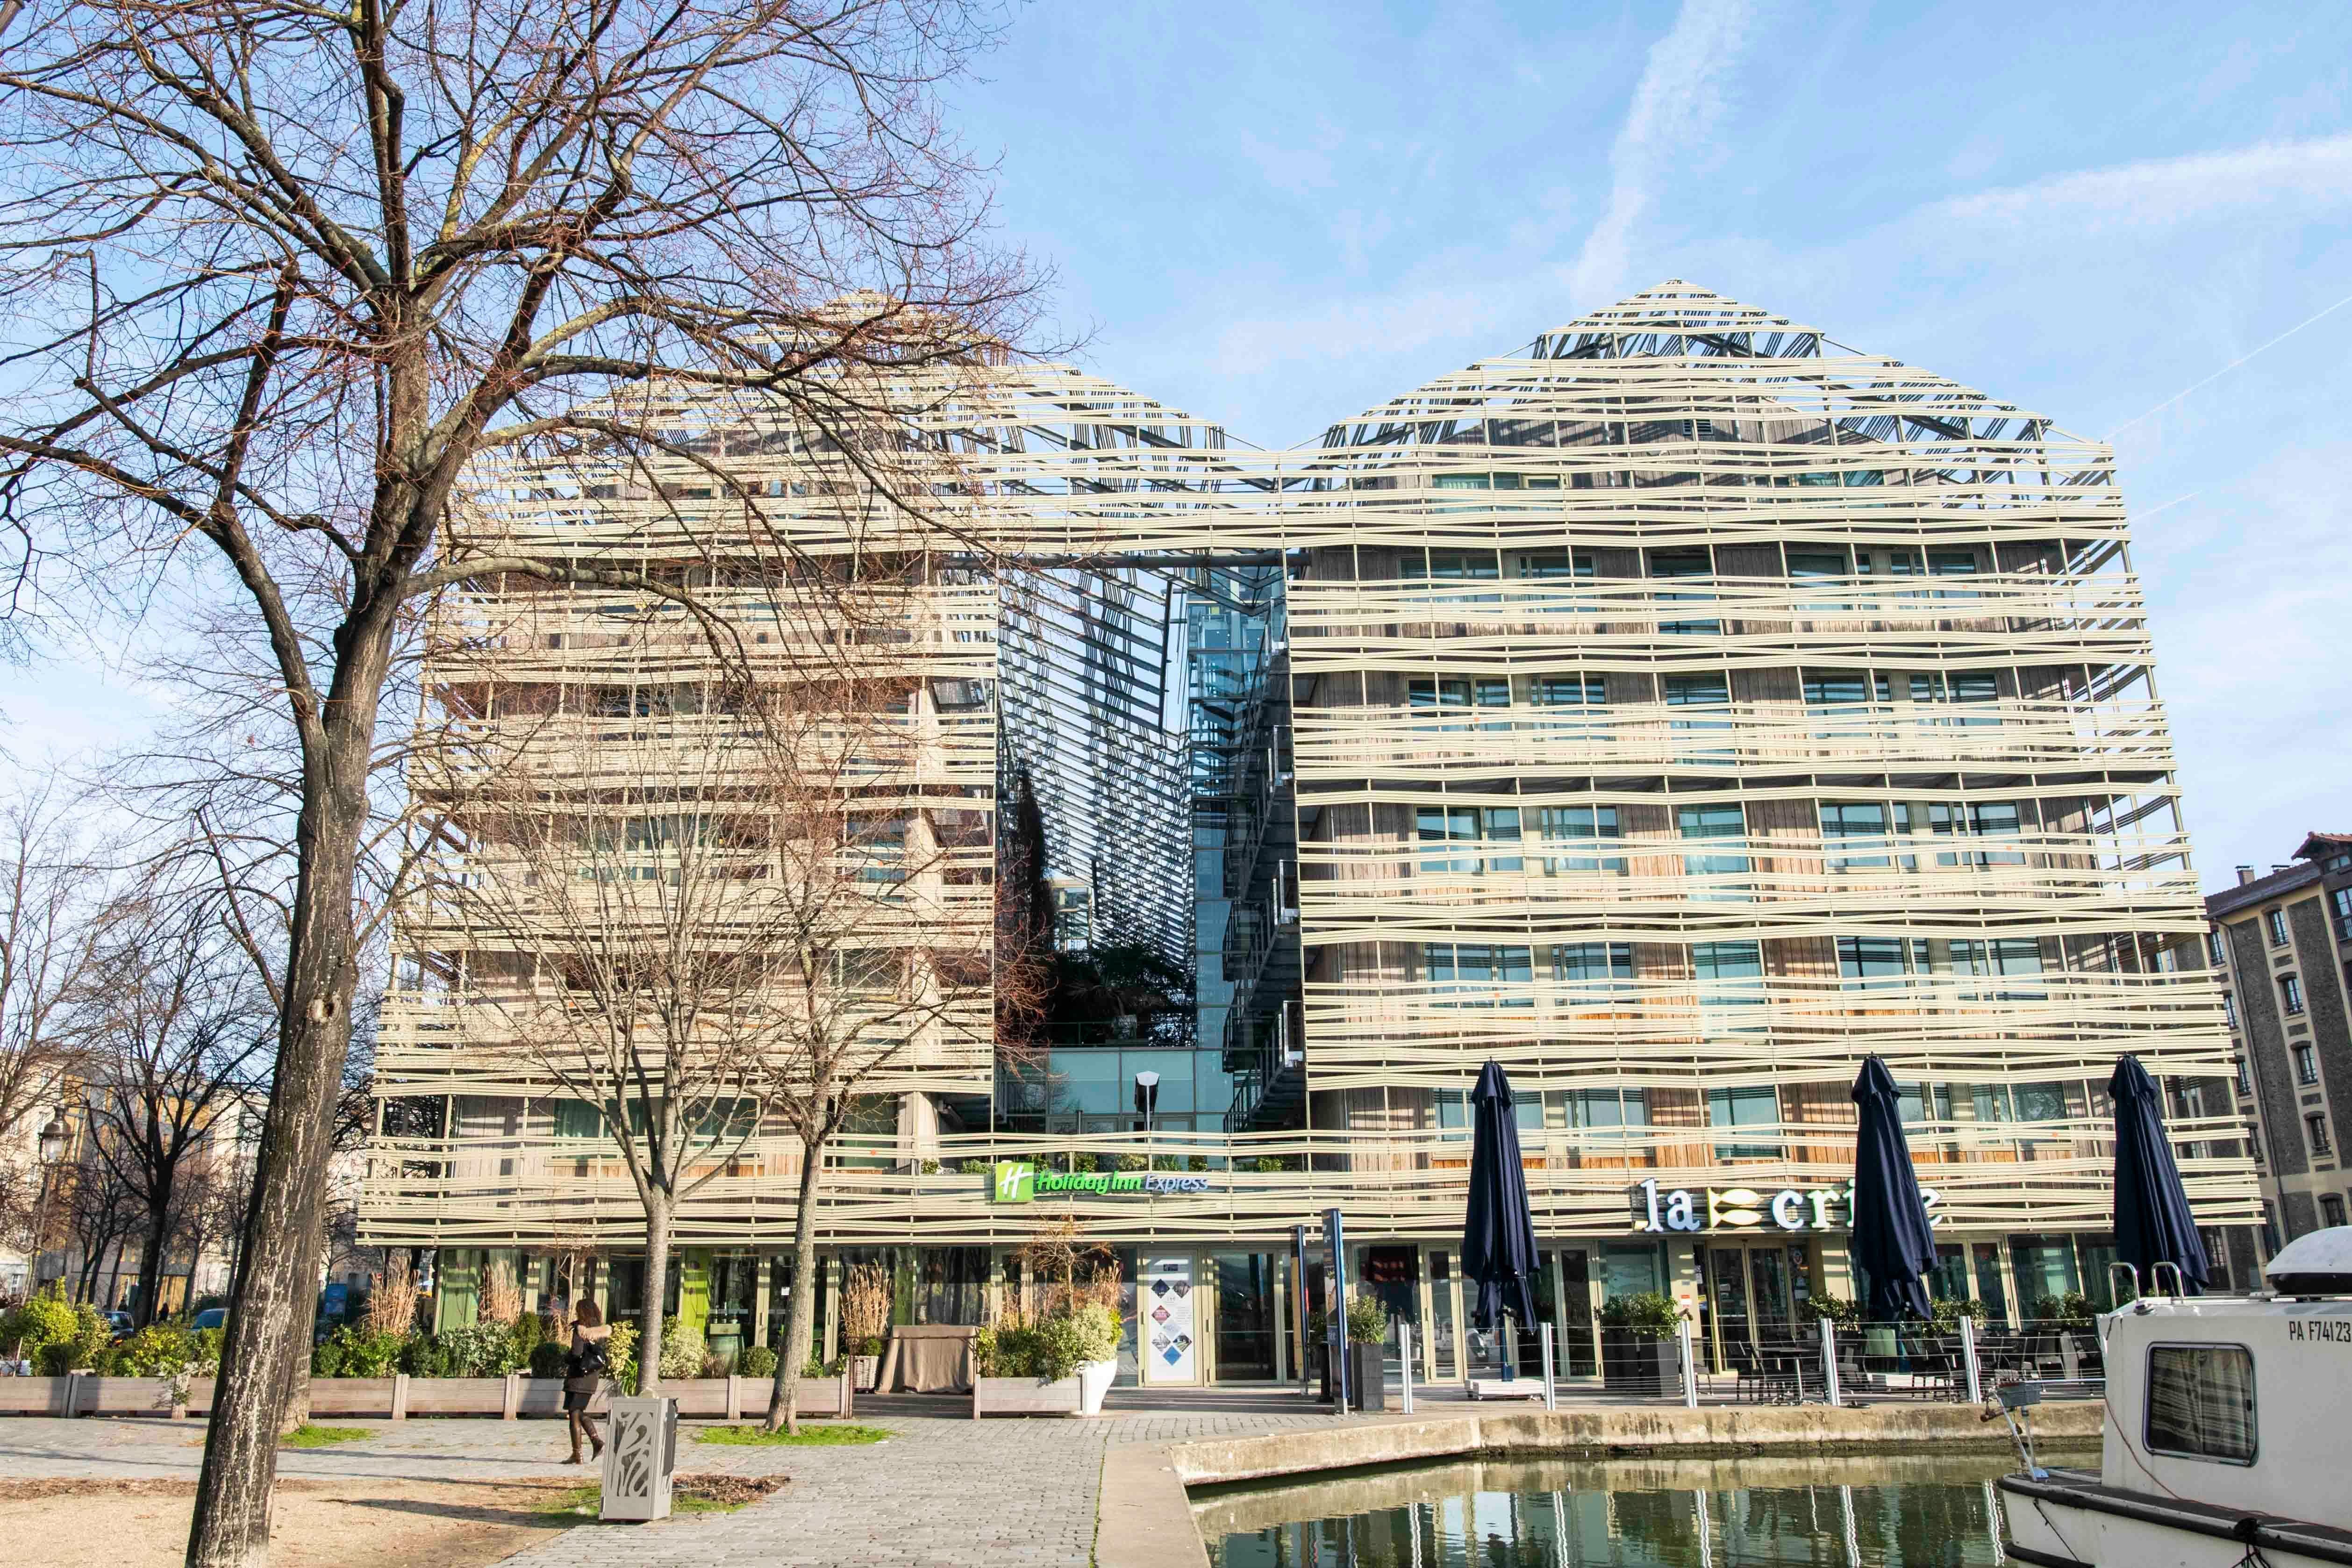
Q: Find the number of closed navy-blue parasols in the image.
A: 3